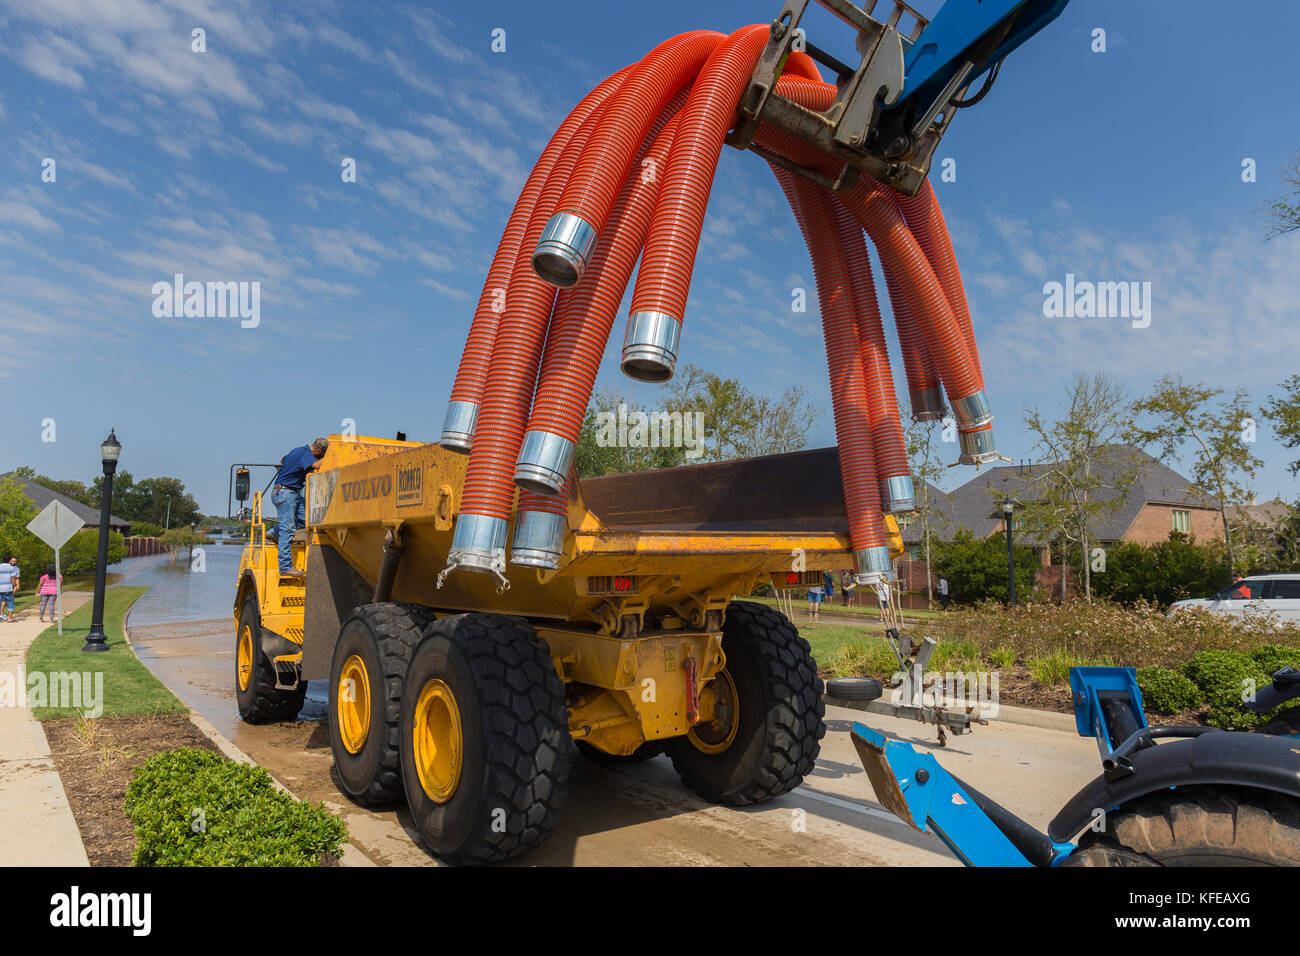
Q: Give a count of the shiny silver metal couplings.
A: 11